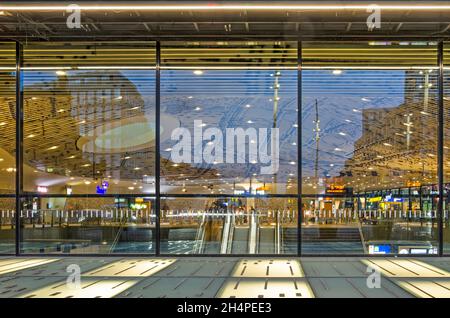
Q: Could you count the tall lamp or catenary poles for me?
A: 4